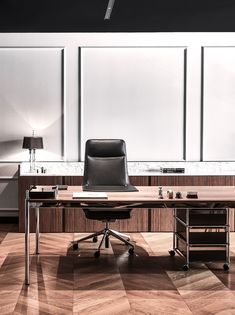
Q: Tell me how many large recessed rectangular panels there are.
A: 3